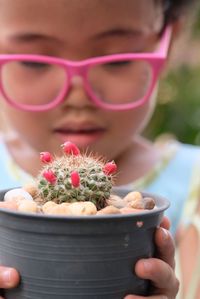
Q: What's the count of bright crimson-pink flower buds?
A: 5